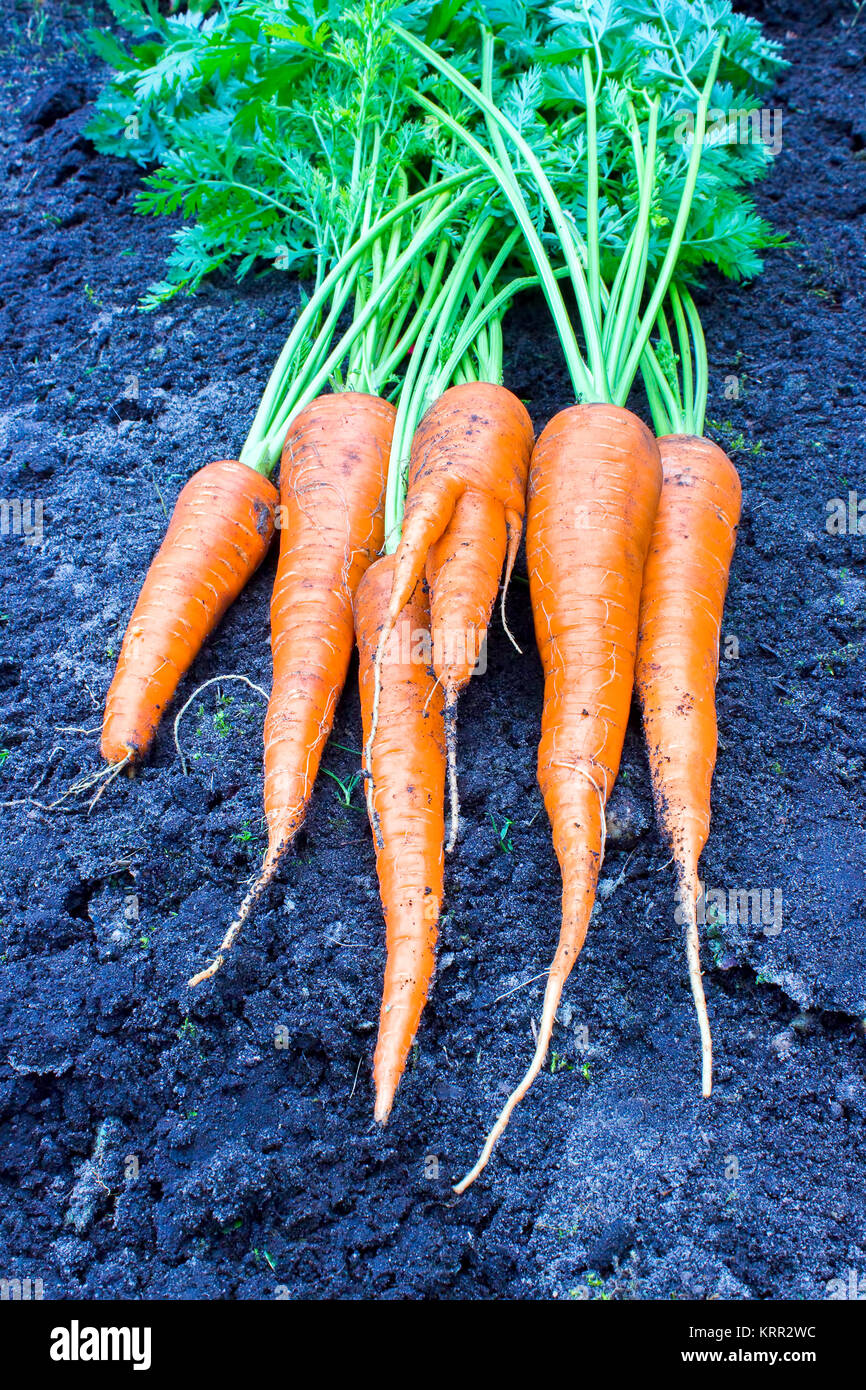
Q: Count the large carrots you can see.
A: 6